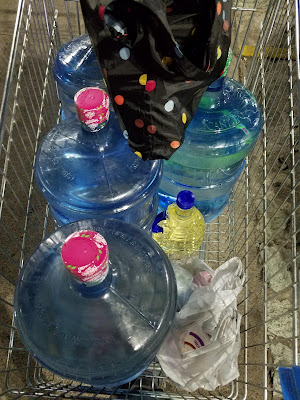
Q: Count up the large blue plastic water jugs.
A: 4